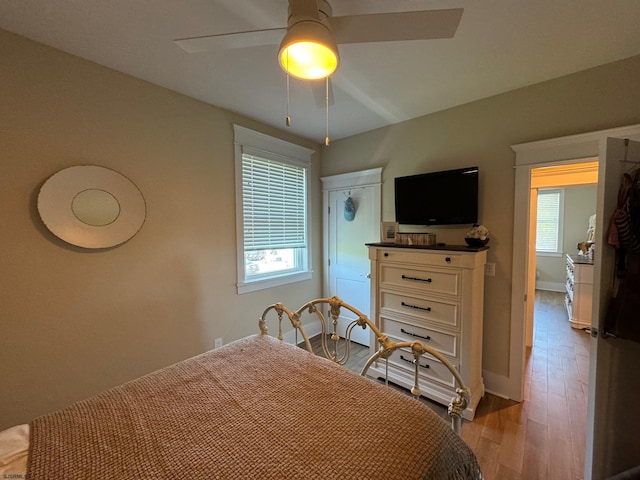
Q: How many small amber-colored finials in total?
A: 2